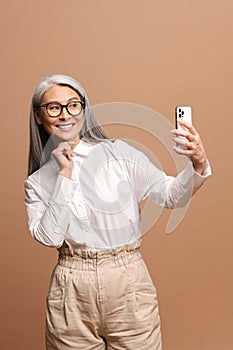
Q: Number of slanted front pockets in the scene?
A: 2